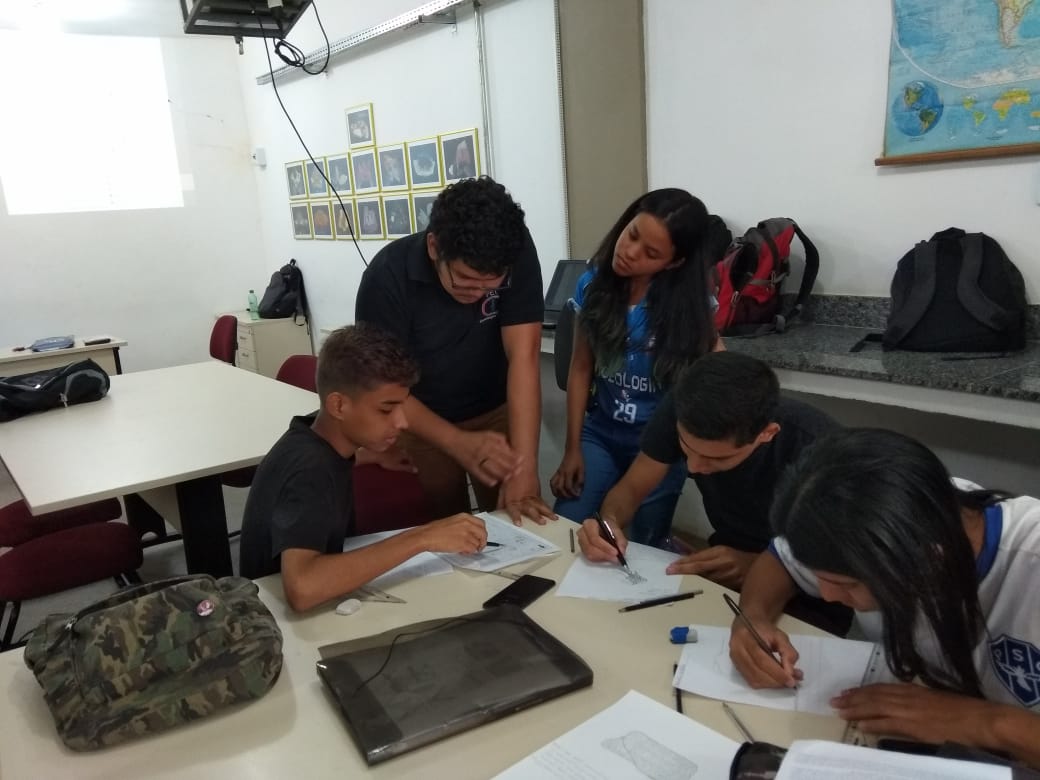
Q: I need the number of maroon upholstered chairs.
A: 5